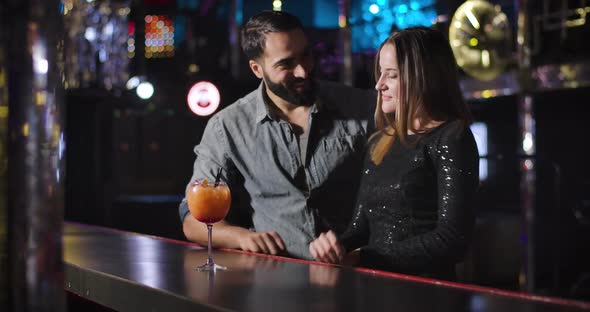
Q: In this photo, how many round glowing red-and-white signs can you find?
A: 1